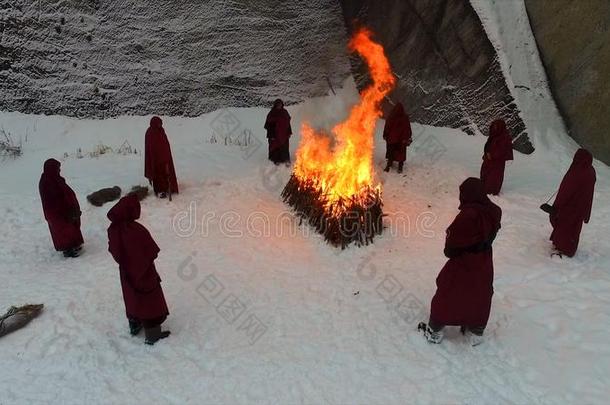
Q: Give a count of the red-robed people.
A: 8